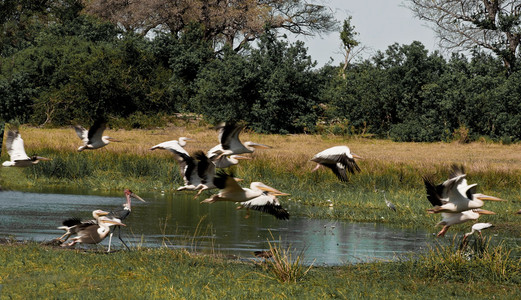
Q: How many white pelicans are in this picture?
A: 13